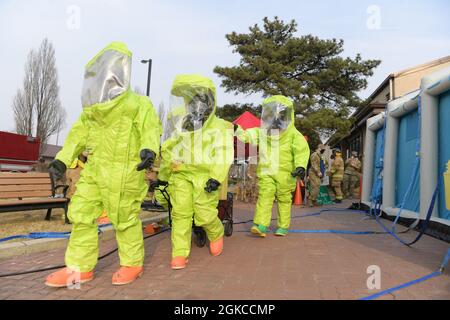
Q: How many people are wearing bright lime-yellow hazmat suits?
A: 3